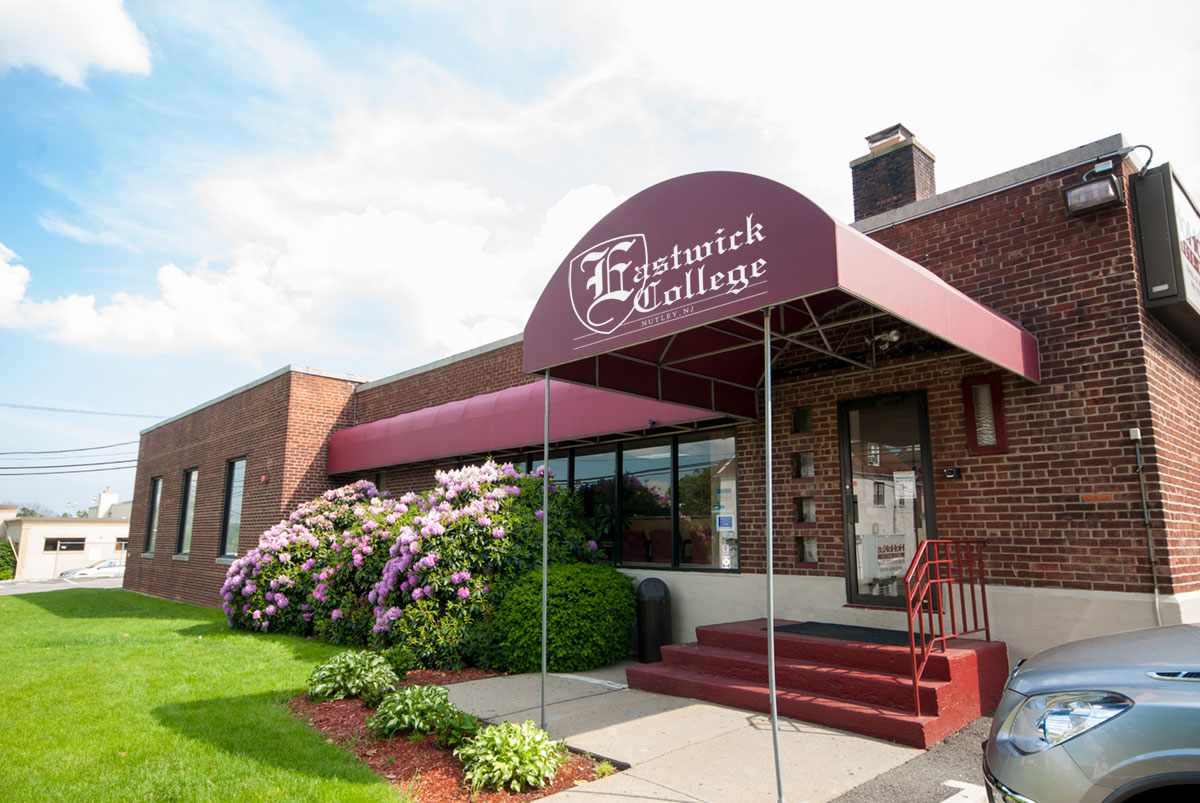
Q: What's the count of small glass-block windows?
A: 4